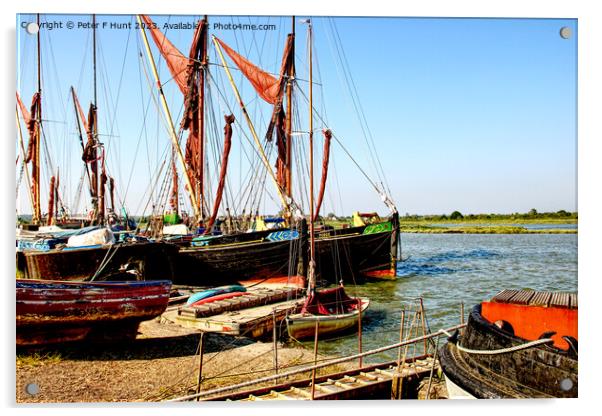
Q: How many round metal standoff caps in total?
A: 4